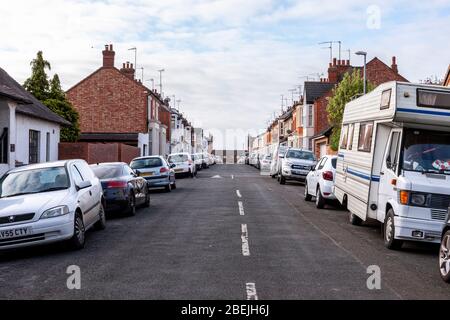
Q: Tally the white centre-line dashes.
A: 5